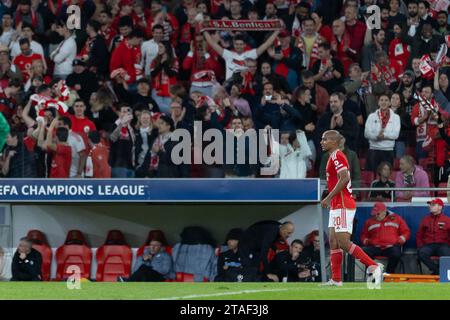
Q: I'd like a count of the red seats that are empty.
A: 2